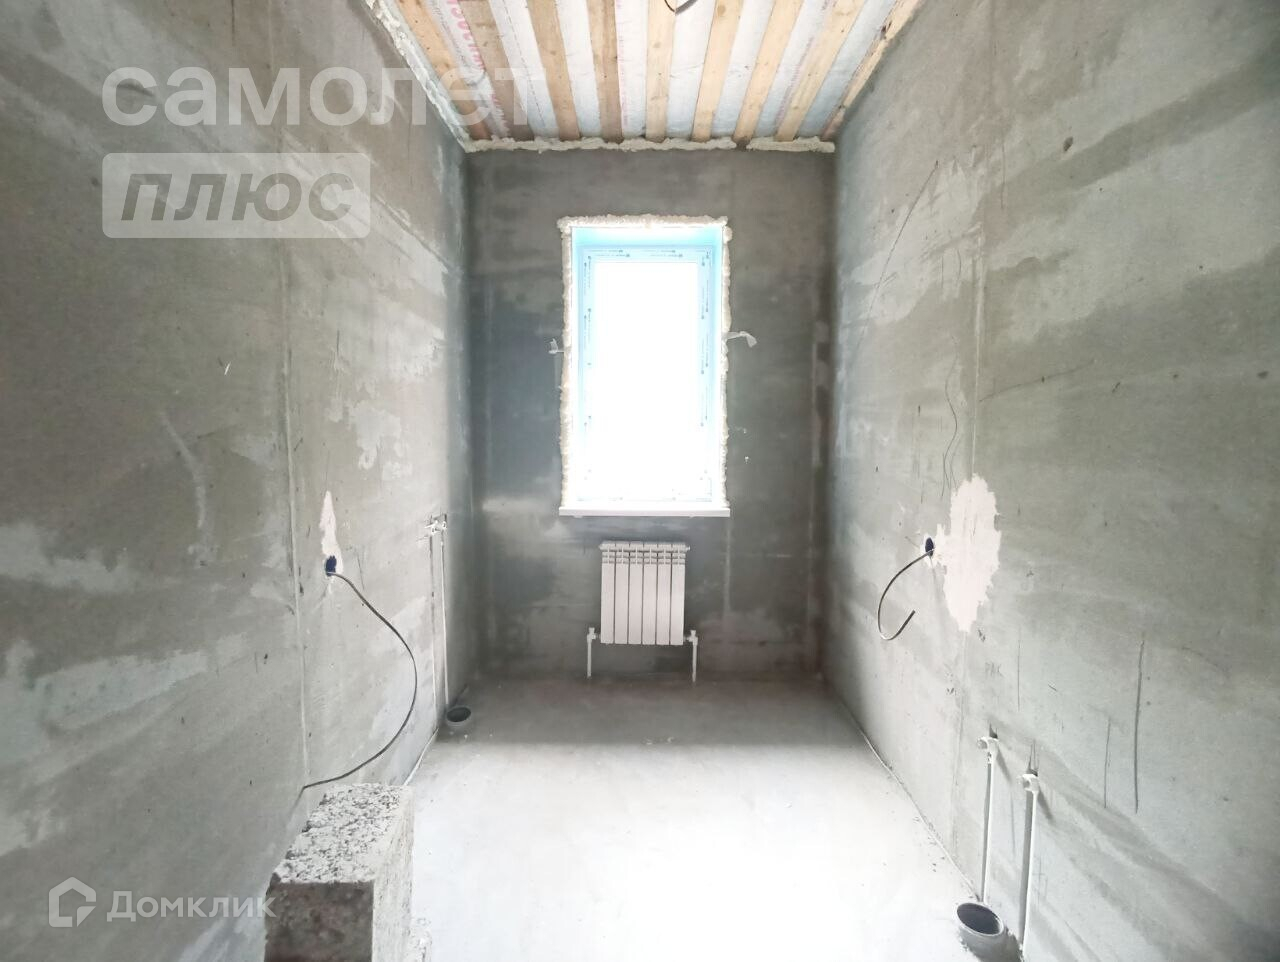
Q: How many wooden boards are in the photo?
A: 9